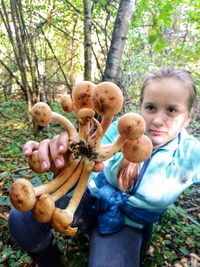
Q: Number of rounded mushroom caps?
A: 11